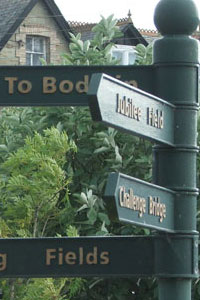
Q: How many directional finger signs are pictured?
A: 4